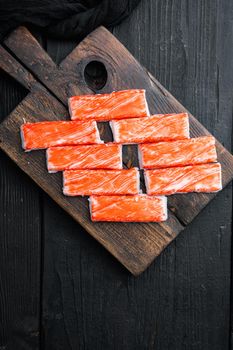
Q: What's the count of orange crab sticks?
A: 8